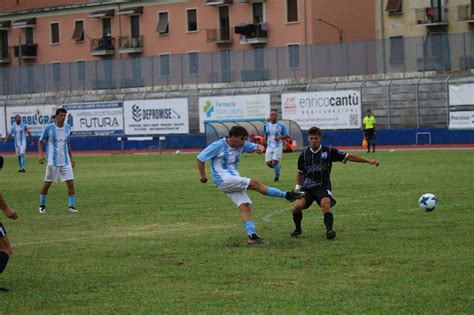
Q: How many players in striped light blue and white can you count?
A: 4